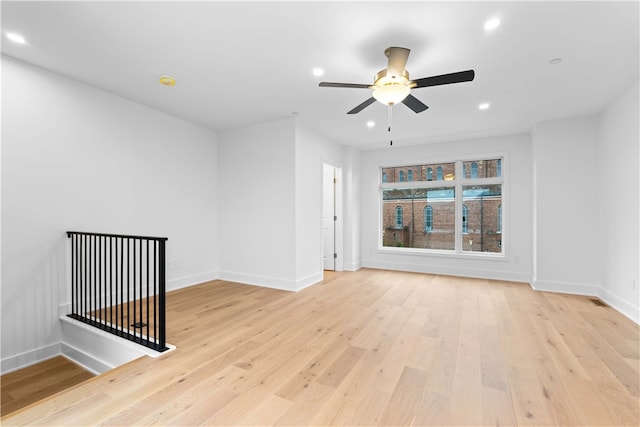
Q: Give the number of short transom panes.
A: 2